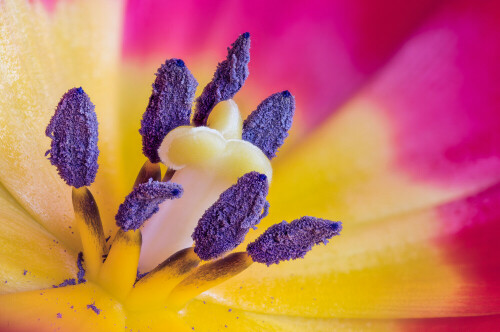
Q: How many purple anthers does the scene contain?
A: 7